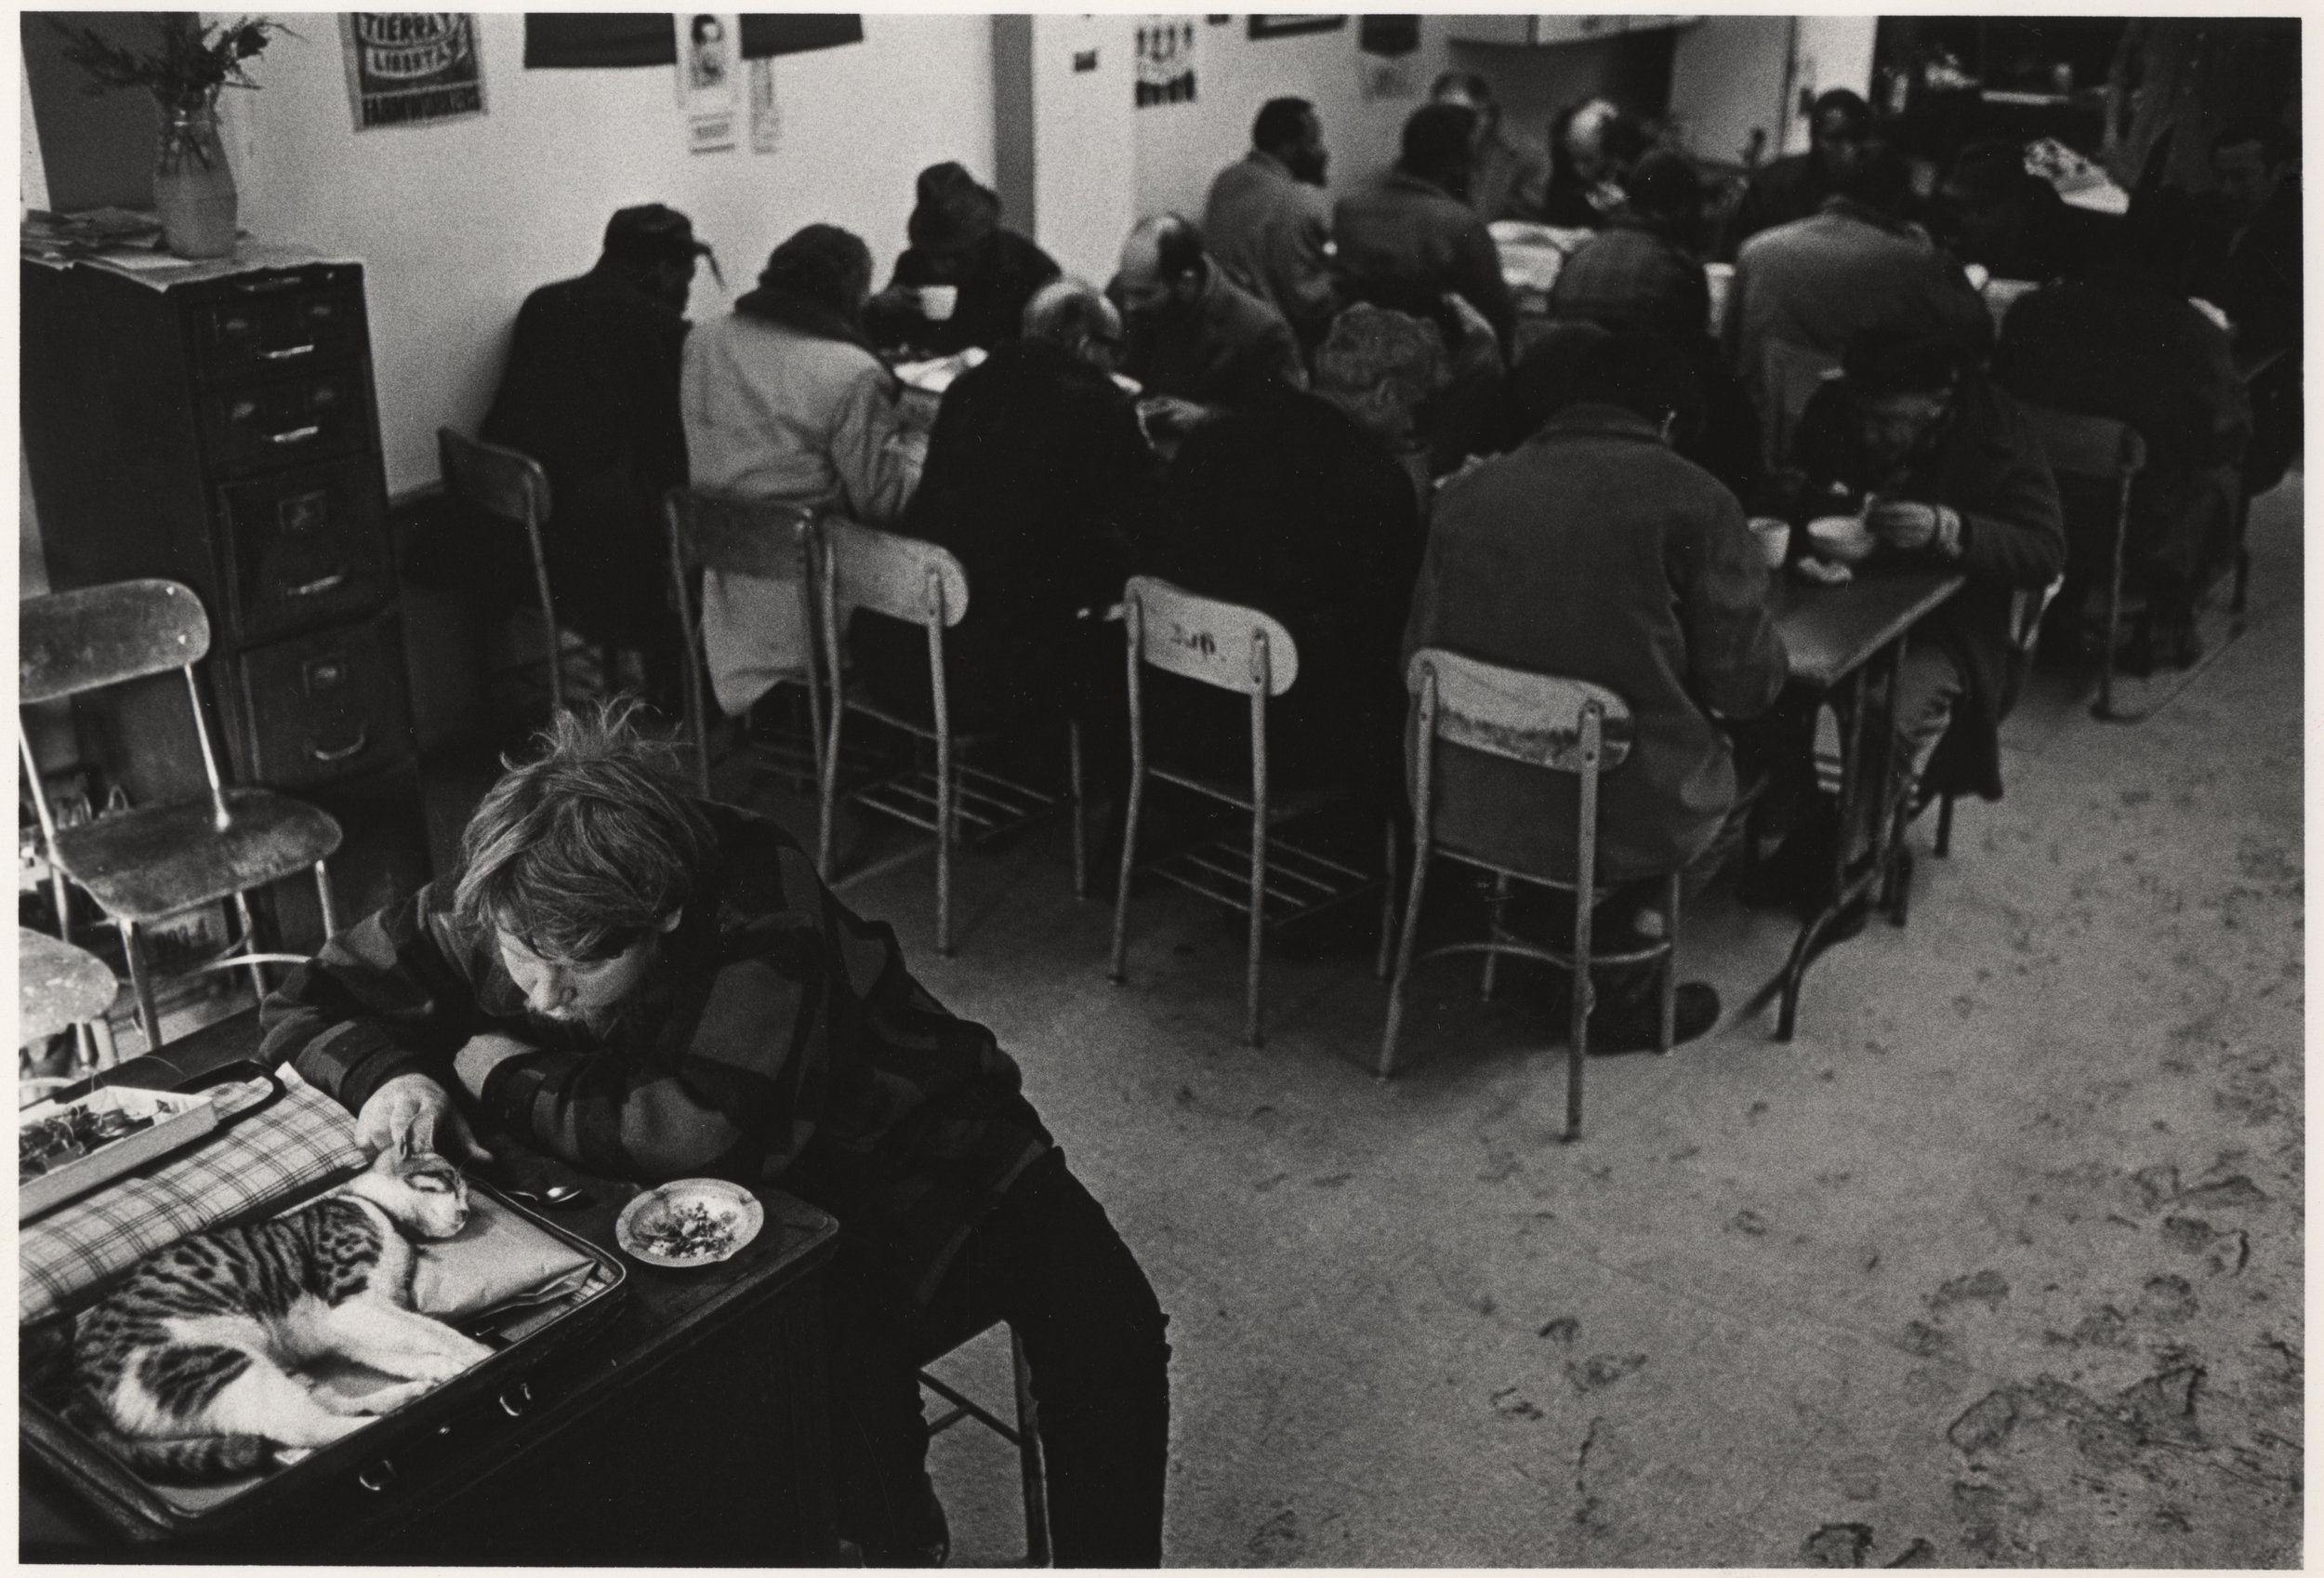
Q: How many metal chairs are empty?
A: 2